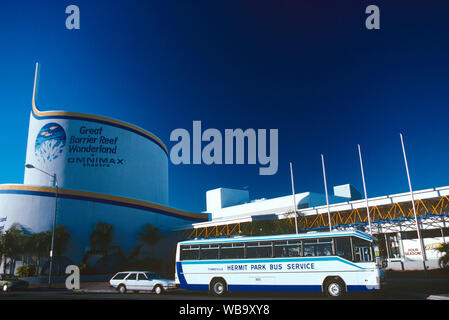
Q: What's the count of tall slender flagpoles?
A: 4